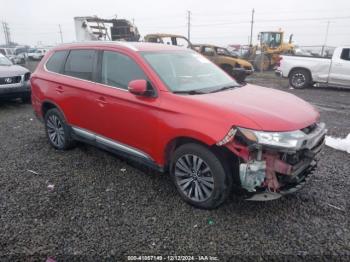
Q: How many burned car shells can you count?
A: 2